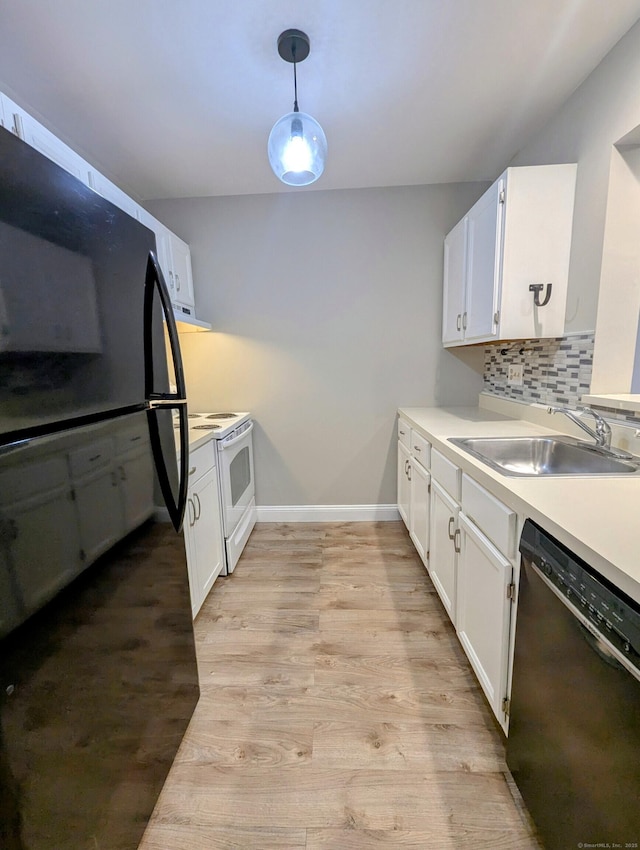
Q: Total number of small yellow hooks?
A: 0